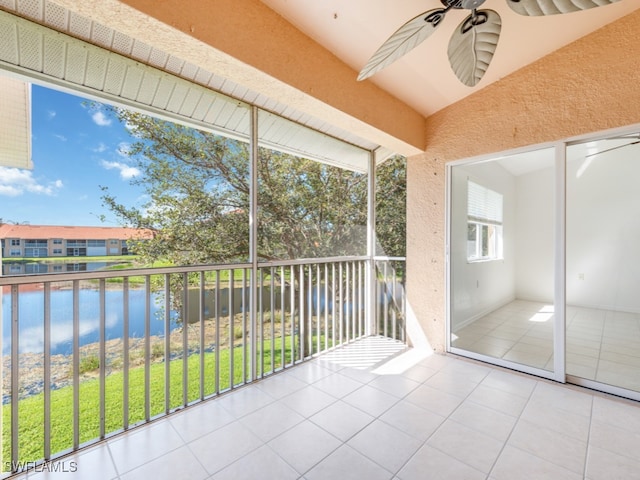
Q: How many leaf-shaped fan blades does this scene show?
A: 3